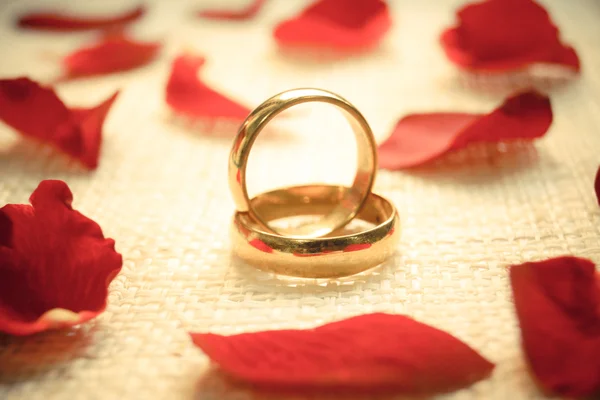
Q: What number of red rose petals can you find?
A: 12